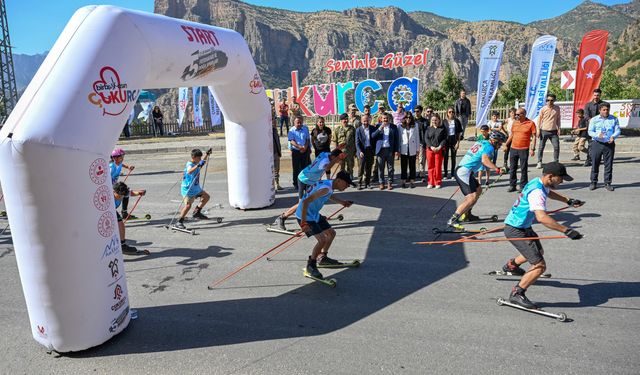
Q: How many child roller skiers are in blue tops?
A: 3